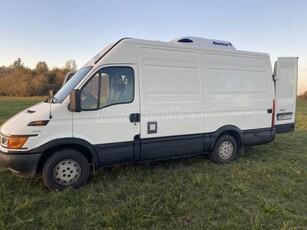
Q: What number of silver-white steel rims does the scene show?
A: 2